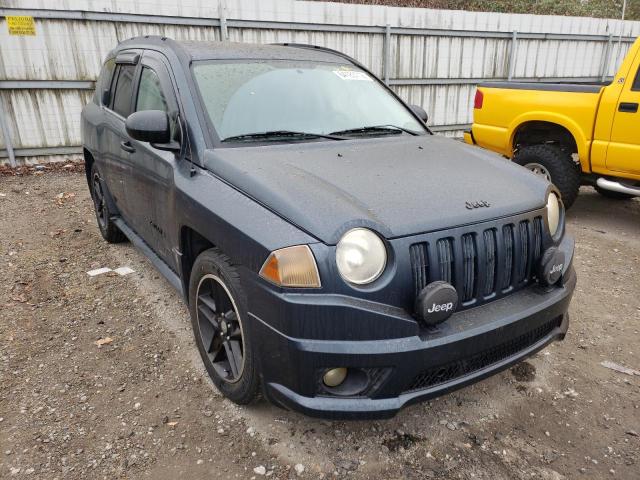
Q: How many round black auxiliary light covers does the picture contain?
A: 2